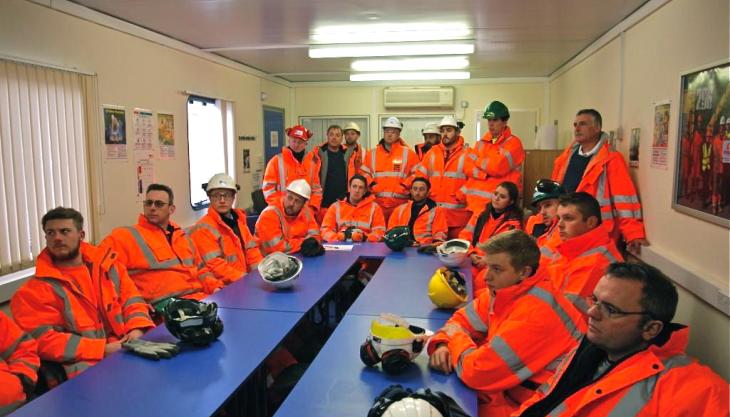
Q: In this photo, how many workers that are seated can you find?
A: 12